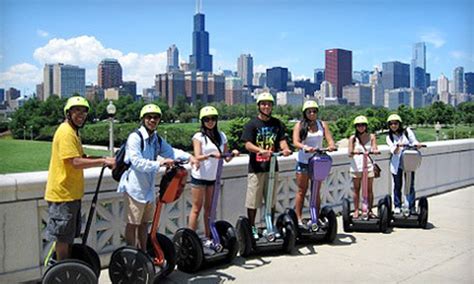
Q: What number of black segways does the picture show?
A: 1